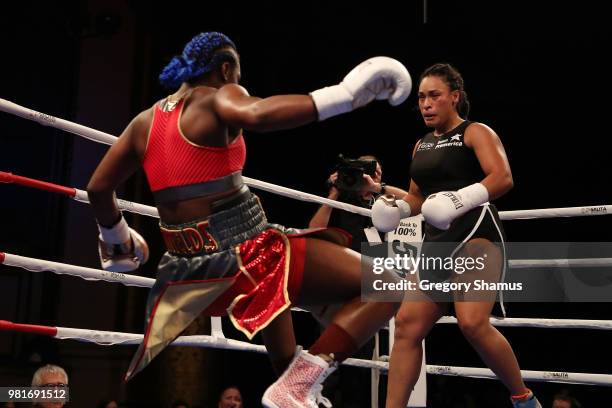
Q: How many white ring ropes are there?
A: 4